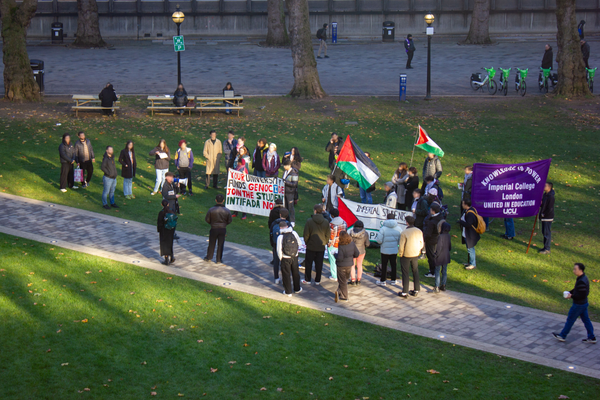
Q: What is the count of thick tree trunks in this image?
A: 6